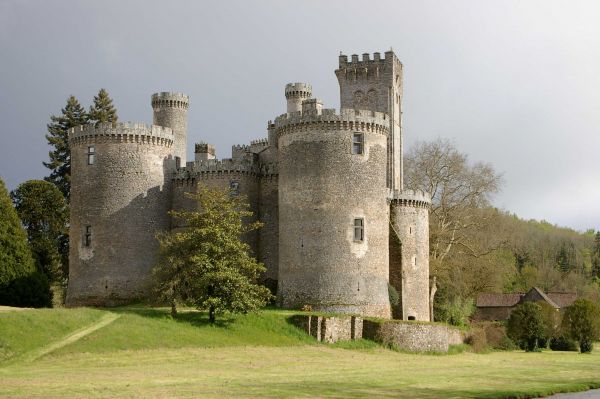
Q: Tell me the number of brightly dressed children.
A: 0